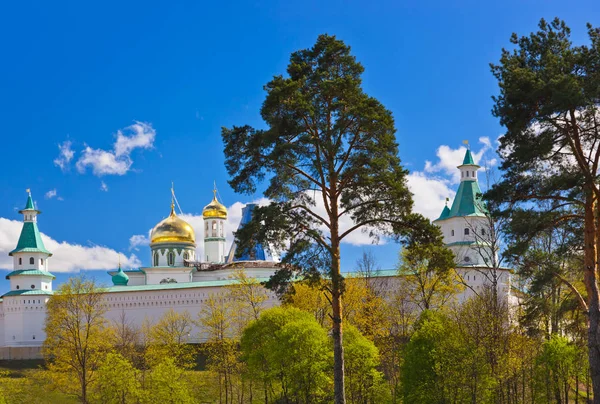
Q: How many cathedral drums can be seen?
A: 2